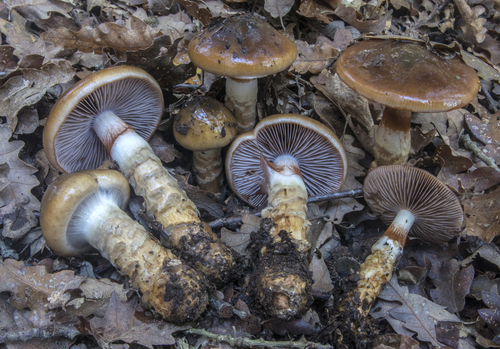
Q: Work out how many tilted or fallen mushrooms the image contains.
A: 4